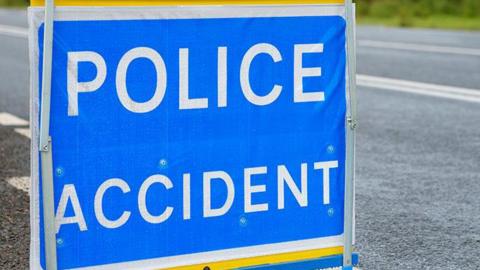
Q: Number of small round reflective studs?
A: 6